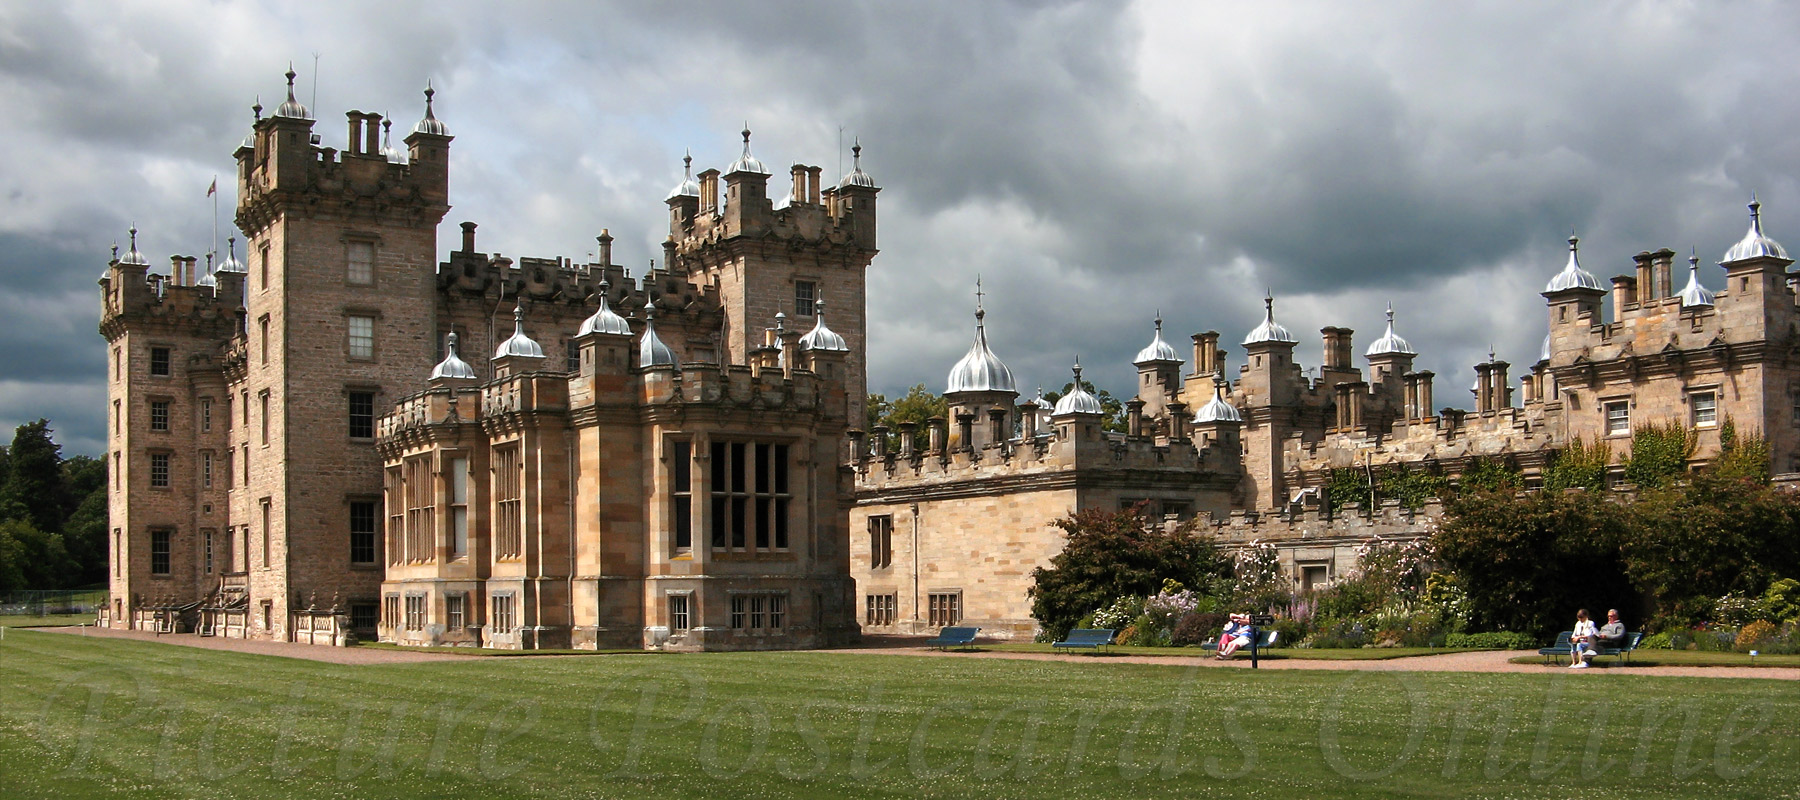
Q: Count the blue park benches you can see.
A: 4